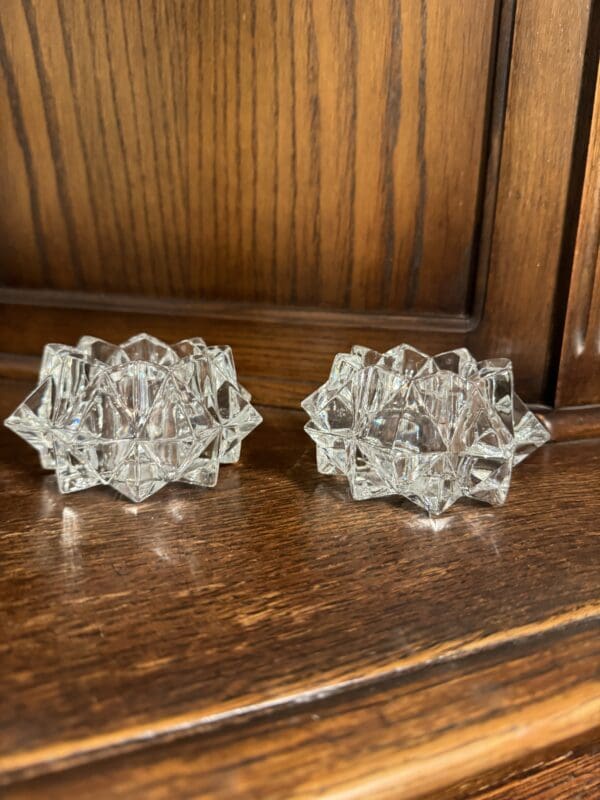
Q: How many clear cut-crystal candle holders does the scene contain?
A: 2